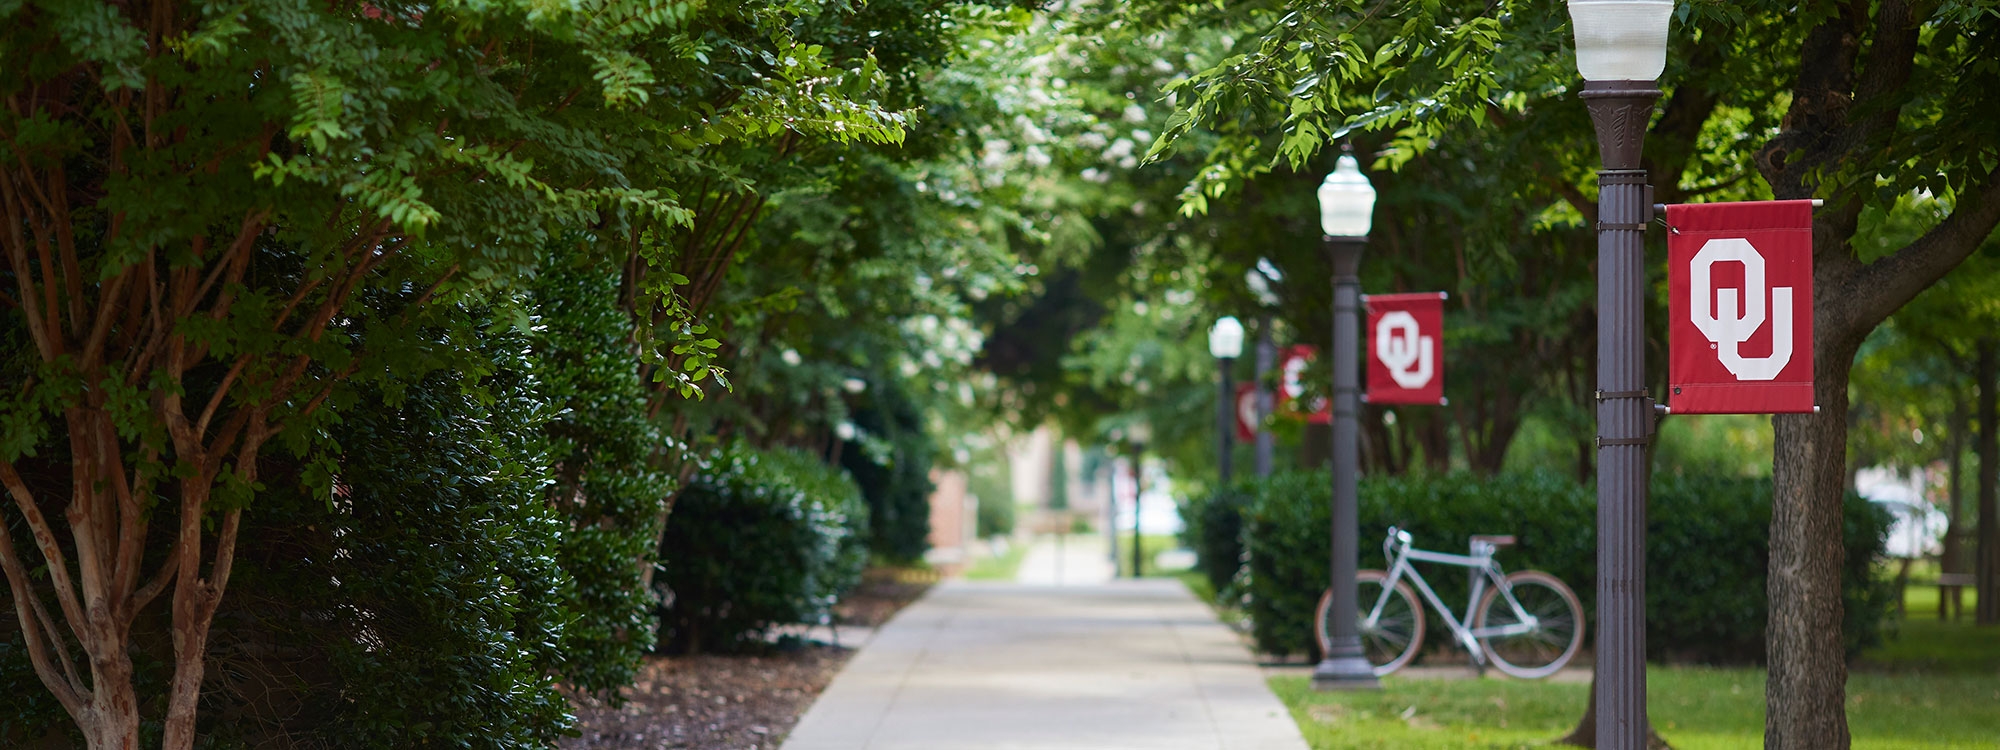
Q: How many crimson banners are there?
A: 4